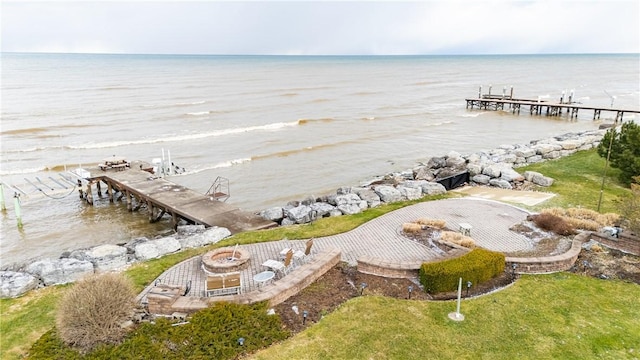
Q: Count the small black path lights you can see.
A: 7